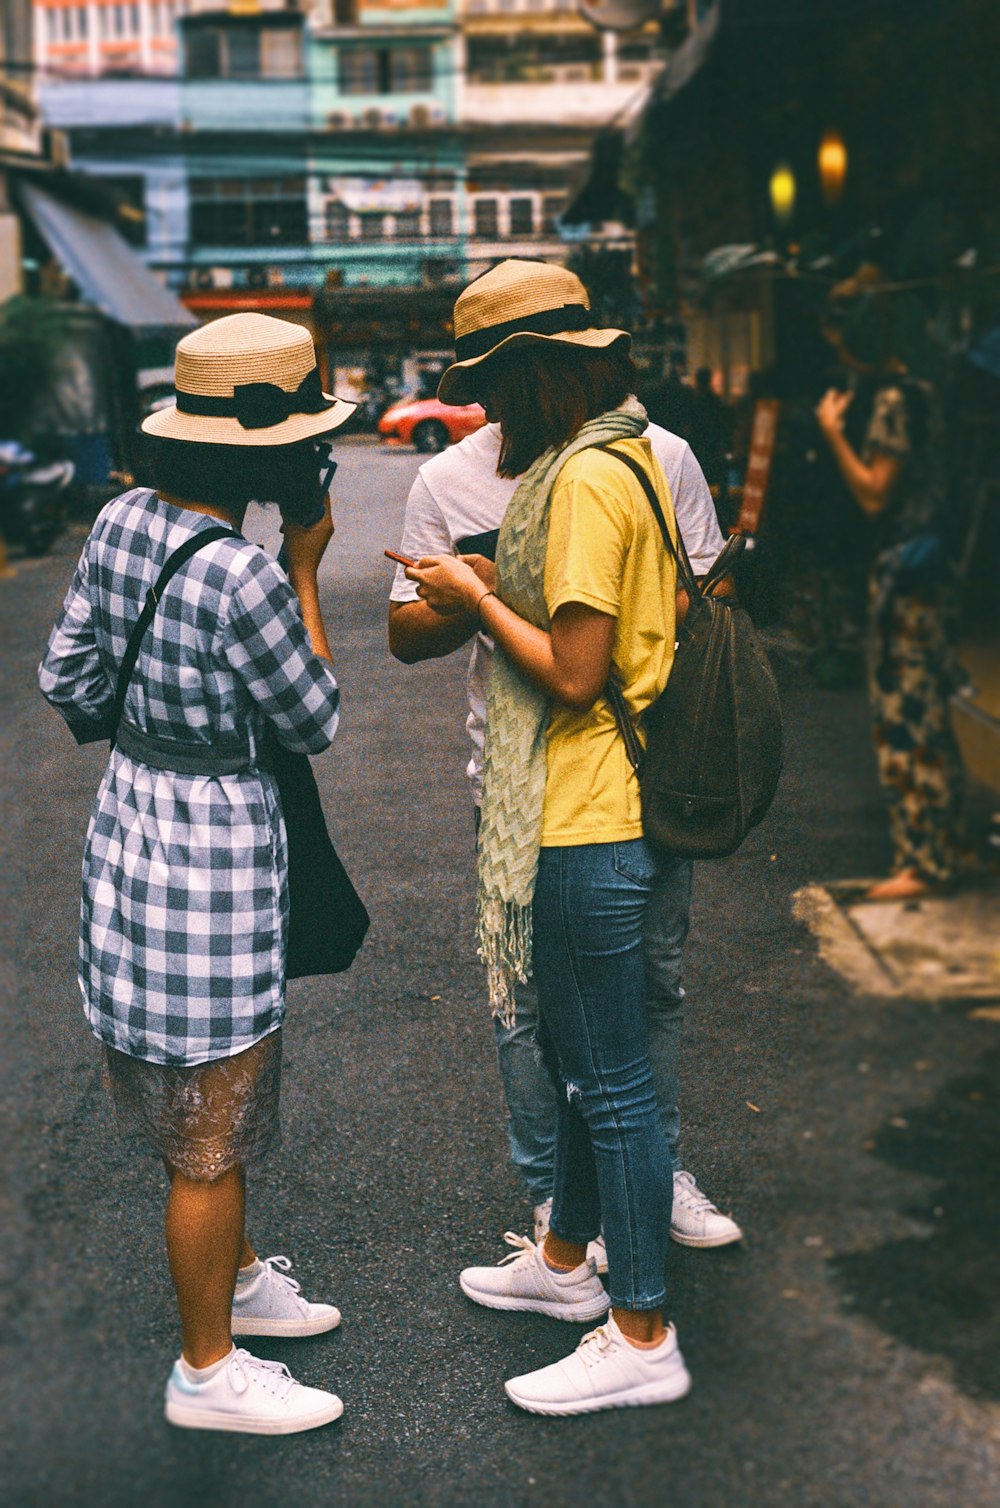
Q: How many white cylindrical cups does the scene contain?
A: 0